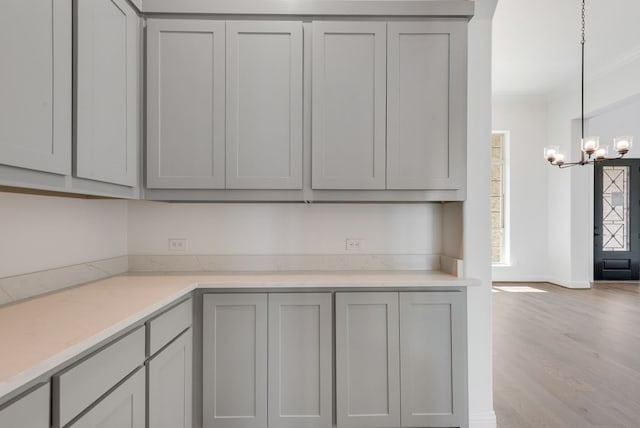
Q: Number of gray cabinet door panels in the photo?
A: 12